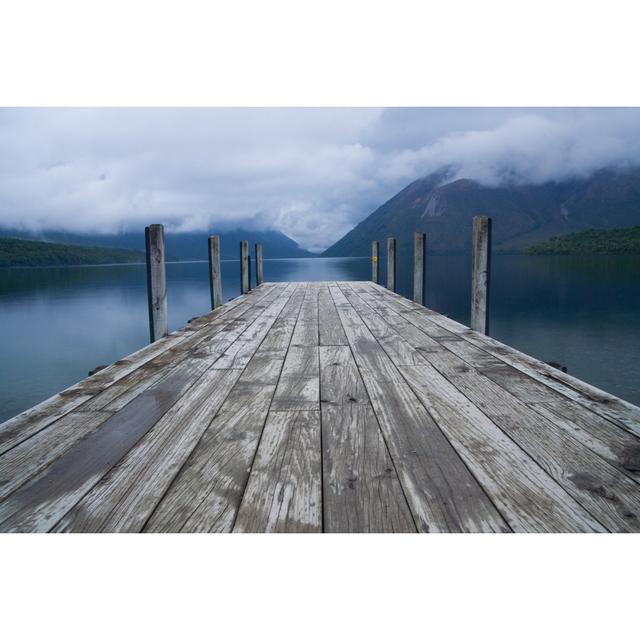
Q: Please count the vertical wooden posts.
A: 8